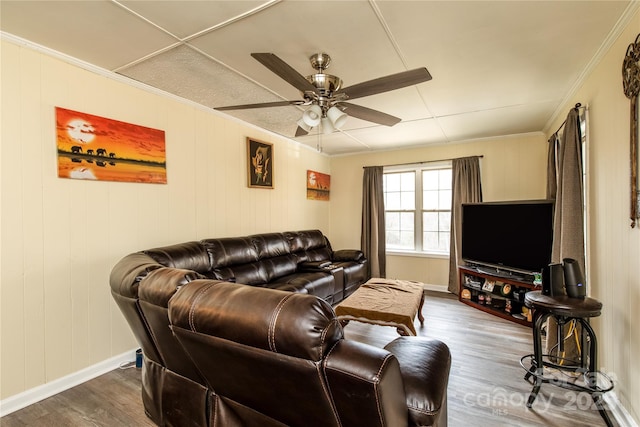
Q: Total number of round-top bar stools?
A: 1